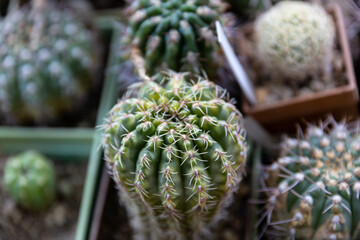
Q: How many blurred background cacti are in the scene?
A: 5